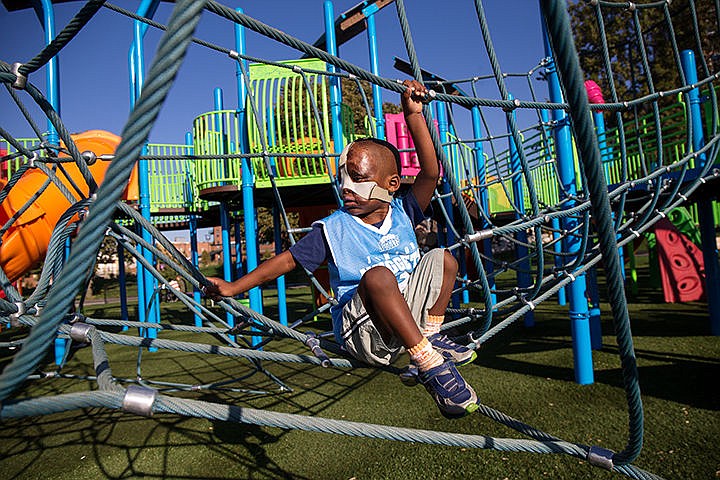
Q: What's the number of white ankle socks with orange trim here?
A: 2